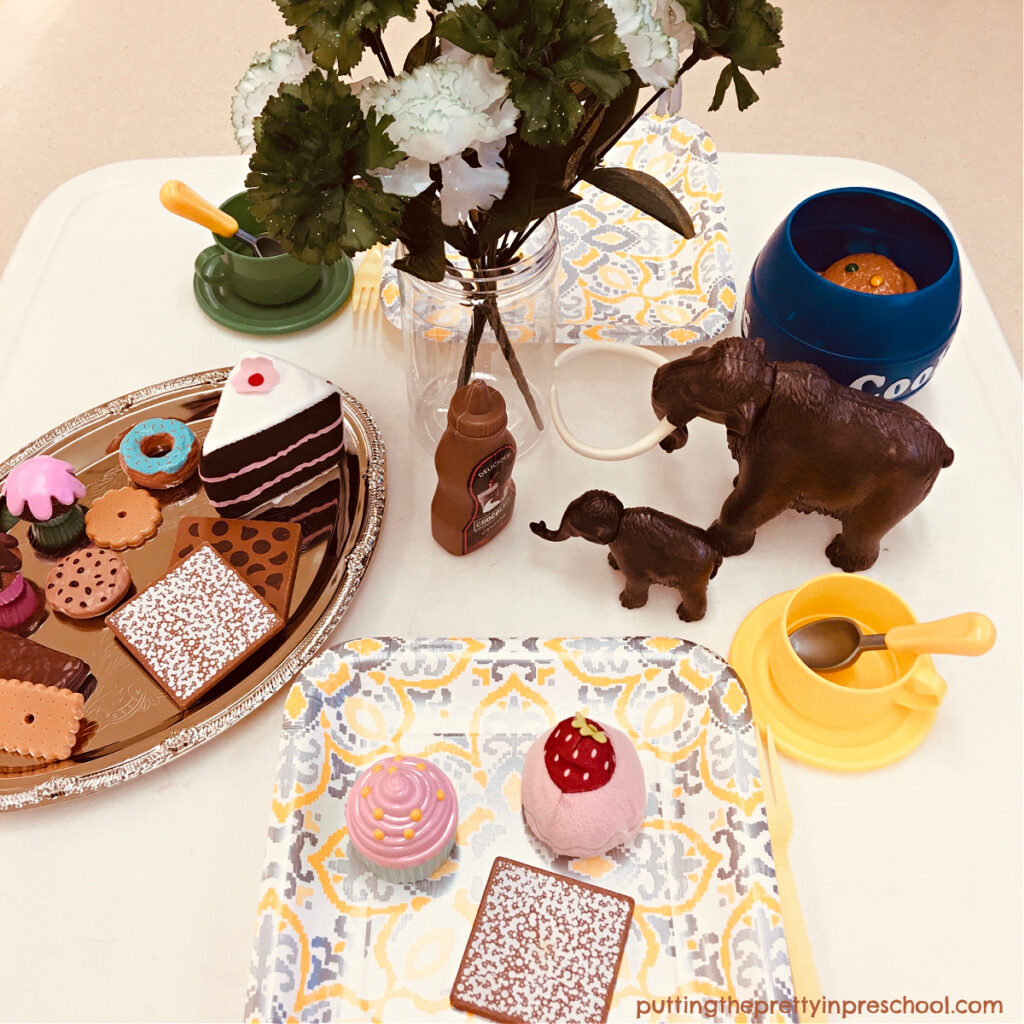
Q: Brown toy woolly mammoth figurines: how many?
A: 2